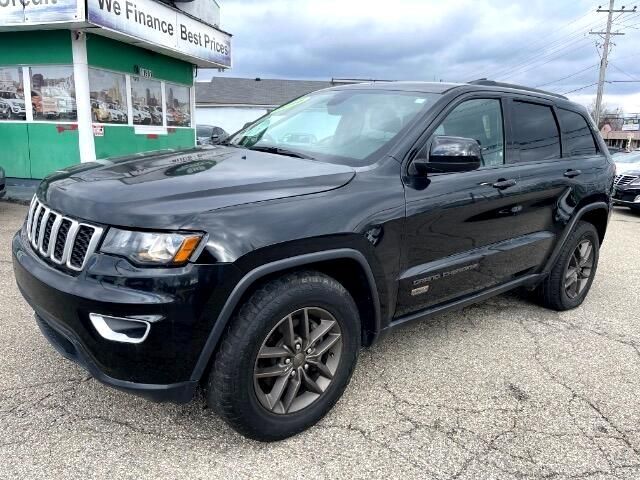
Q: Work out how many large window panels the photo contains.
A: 5